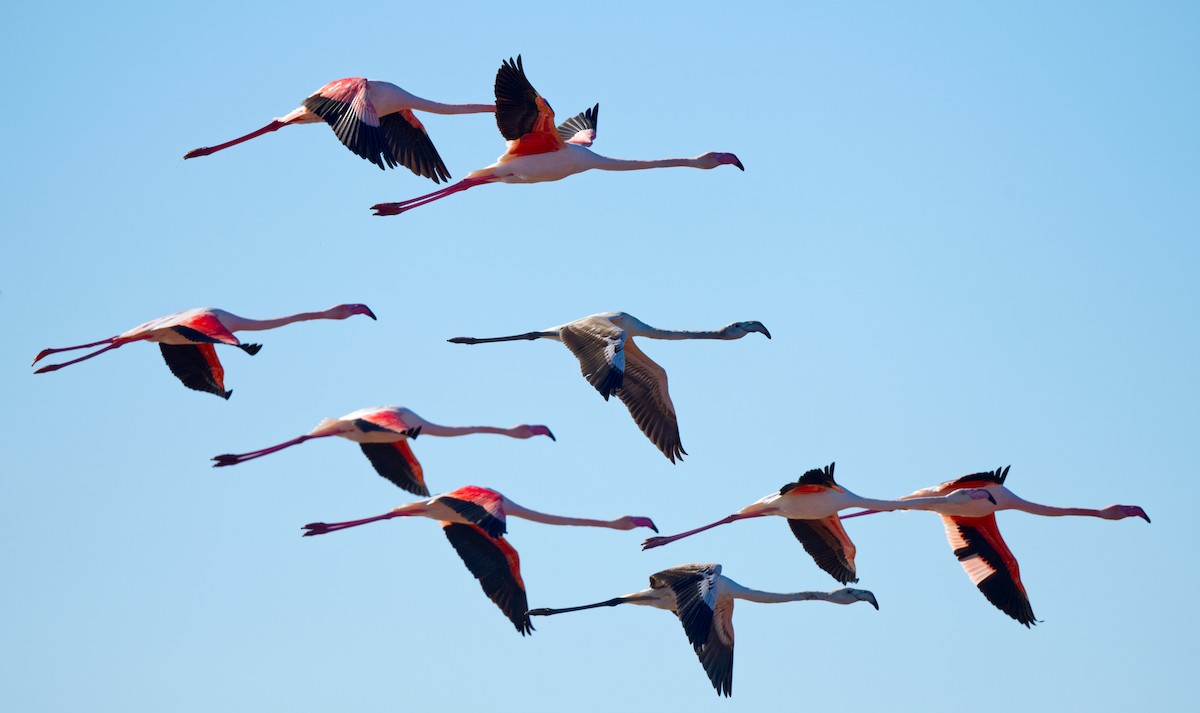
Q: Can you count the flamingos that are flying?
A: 9